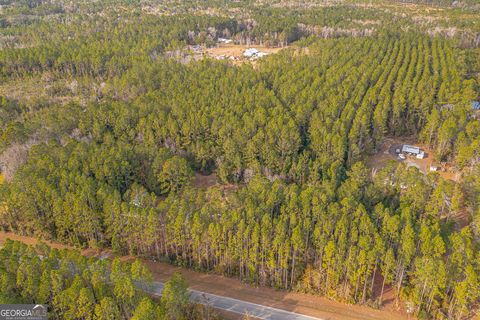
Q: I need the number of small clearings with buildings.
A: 2